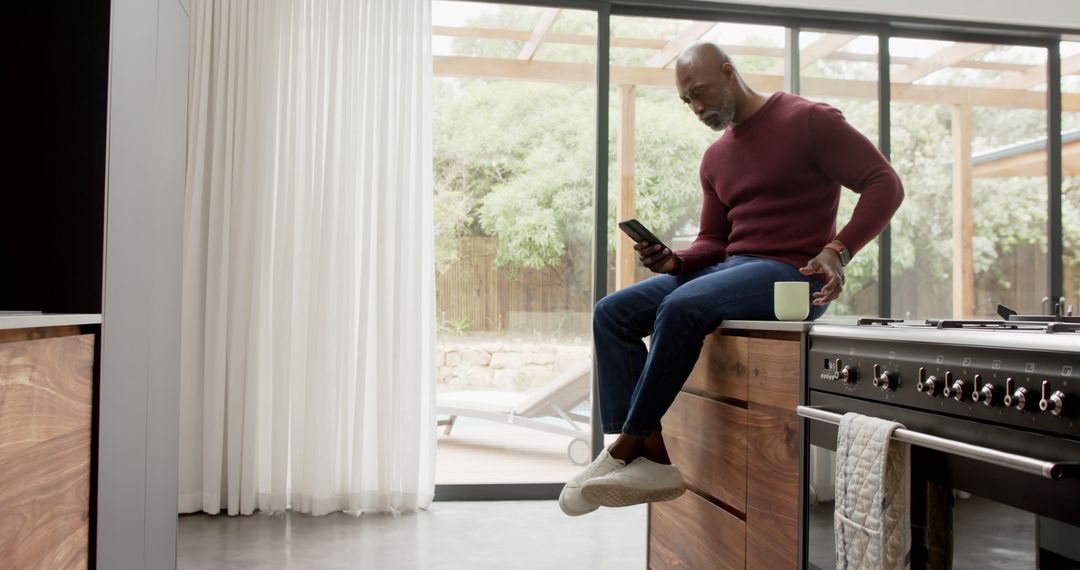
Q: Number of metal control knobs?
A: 7